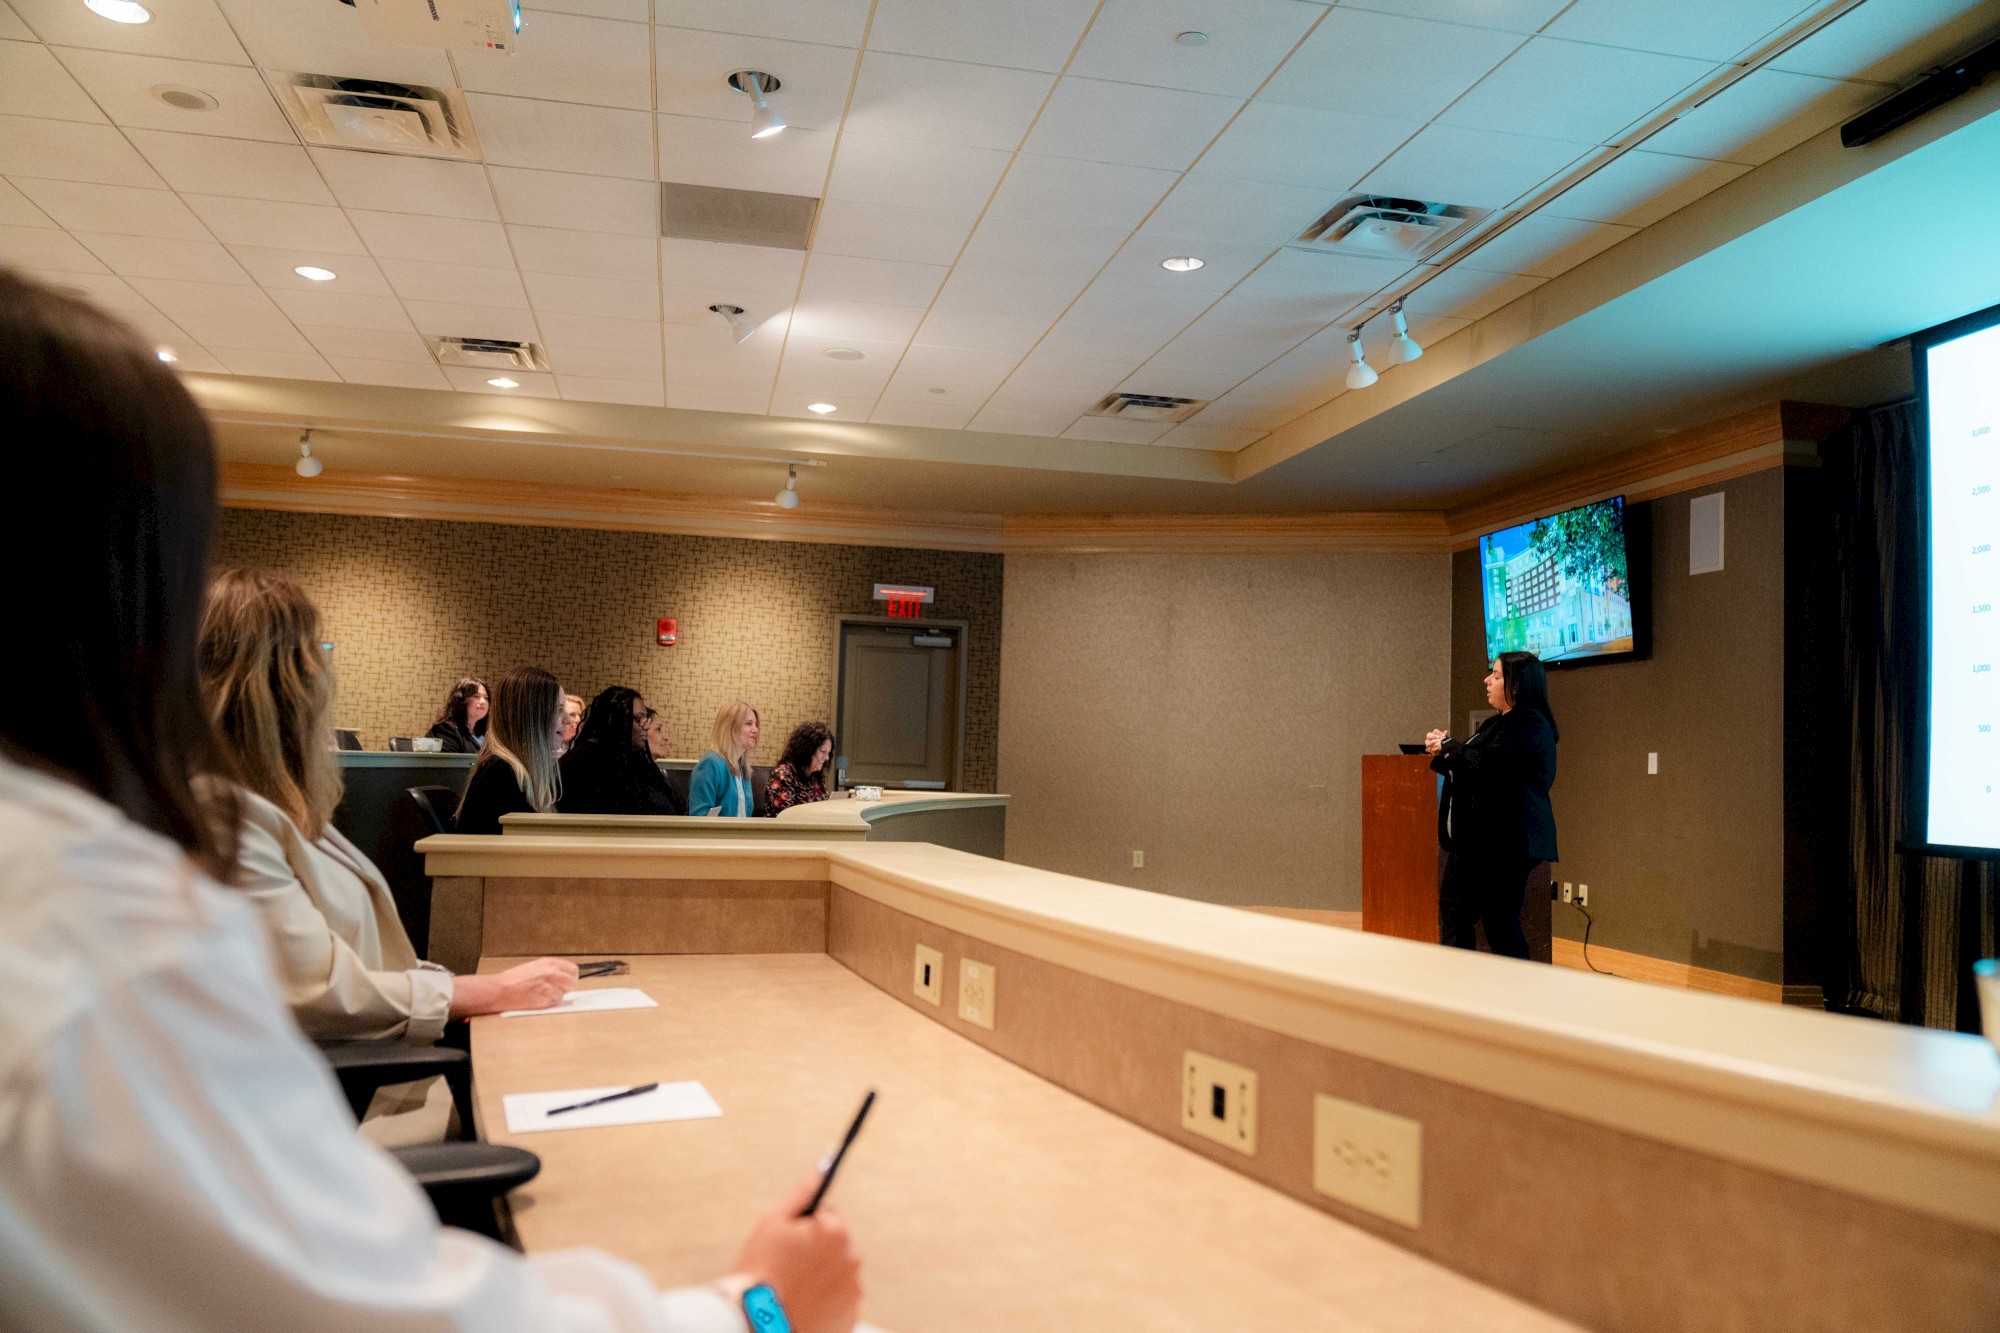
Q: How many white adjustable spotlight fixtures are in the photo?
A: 6